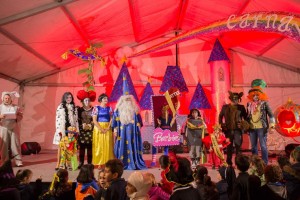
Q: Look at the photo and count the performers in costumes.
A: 11